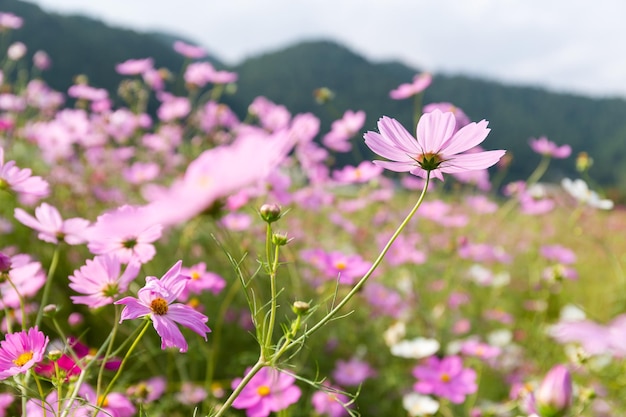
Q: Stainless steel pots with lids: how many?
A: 0